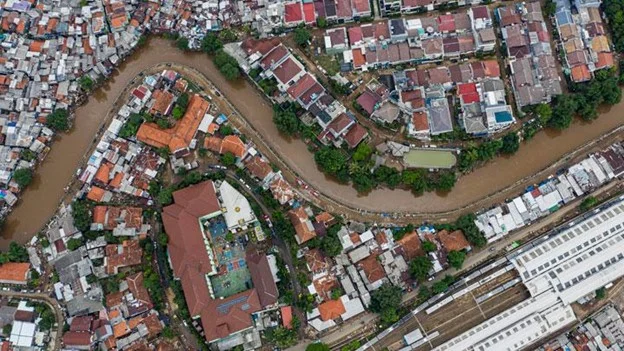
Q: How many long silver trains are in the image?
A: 4